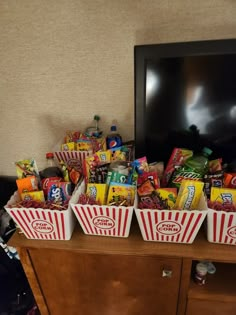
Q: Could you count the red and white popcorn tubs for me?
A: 5